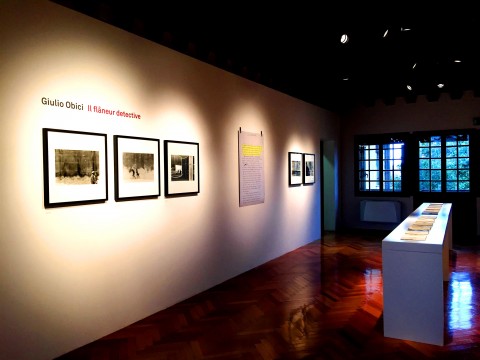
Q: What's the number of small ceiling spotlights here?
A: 8